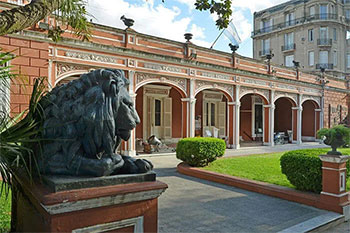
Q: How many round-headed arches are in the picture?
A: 6